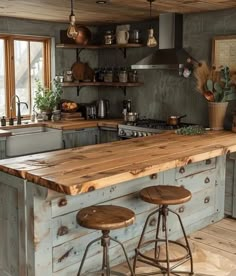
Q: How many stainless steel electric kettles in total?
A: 1